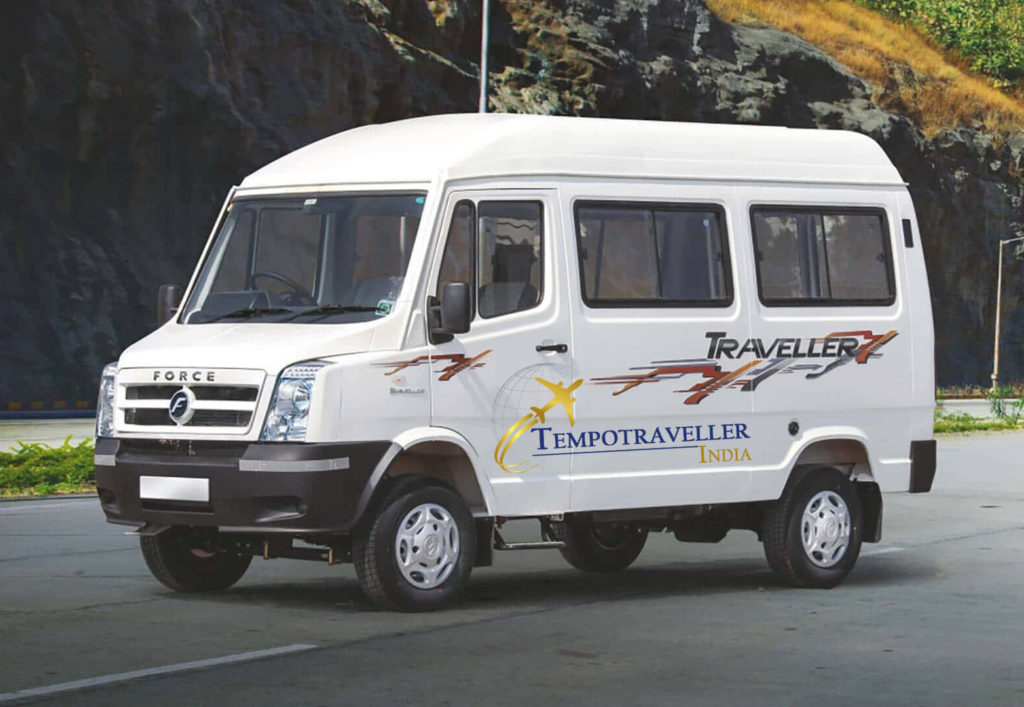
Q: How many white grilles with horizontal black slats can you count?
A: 1